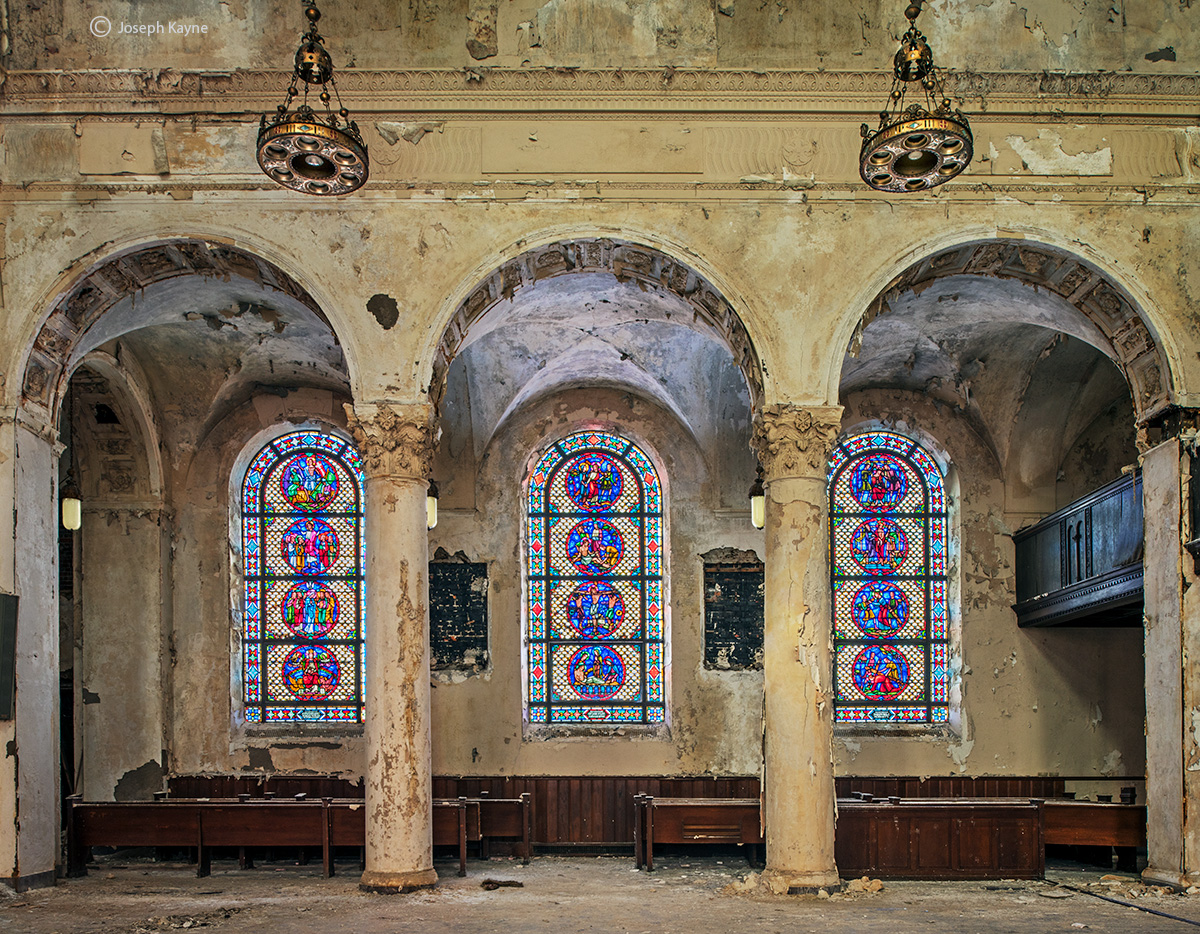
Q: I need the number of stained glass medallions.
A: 12